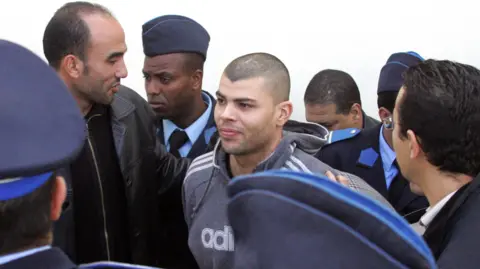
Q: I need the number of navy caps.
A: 4